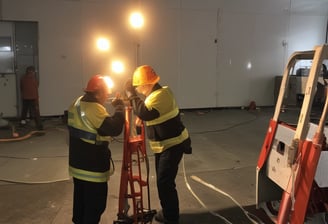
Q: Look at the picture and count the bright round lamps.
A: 3